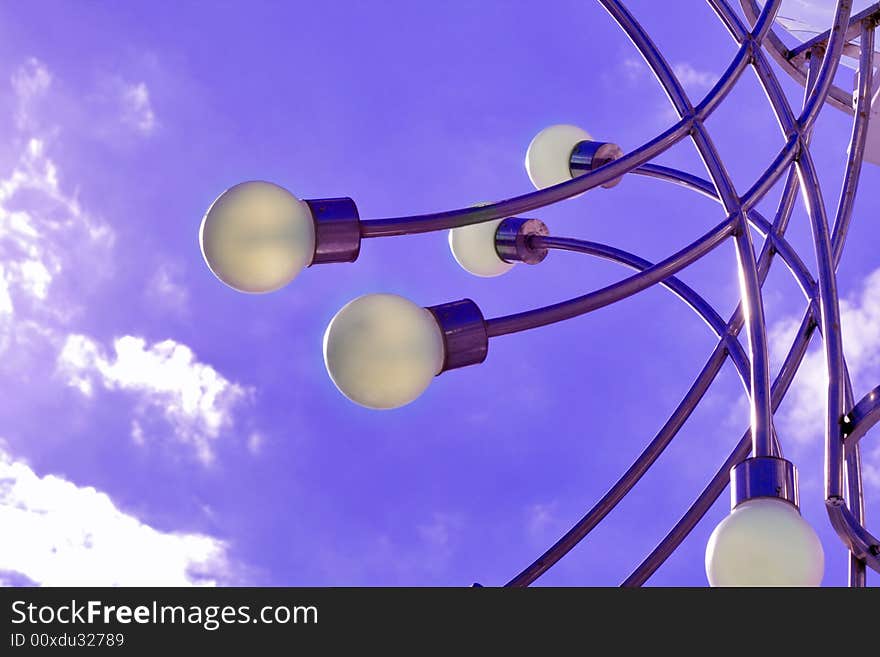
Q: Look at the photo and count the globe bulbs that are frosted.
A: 5